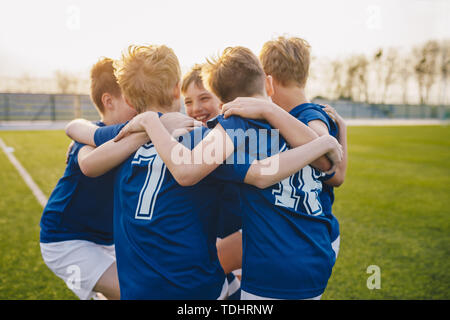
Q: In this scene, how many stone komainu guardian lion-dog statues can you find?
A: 0